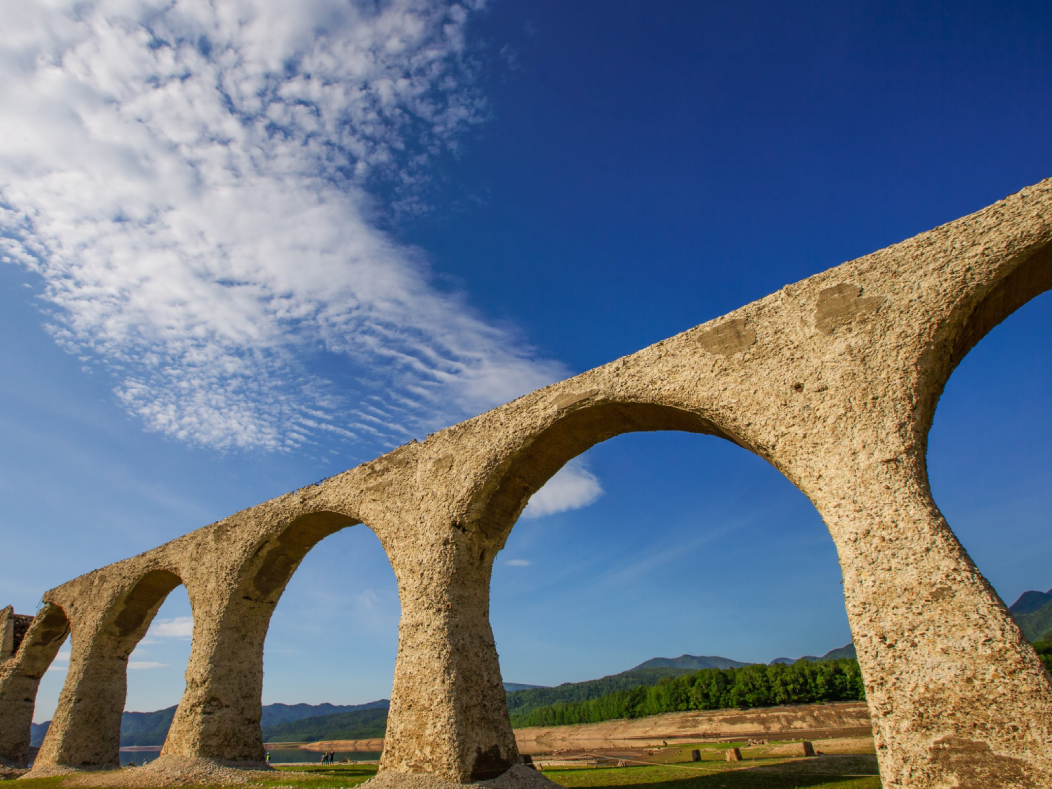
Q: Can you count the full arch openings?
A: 4